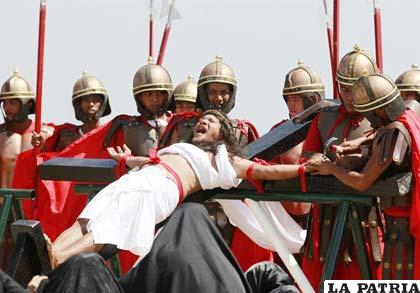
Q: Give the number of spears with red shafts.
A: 6